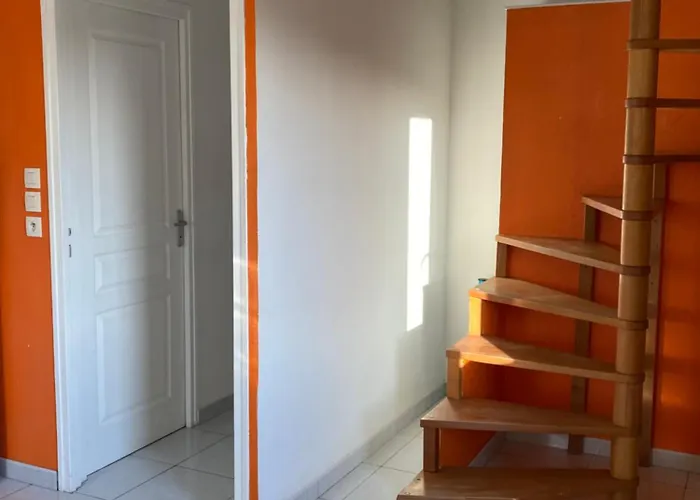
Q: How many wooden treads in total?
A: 9